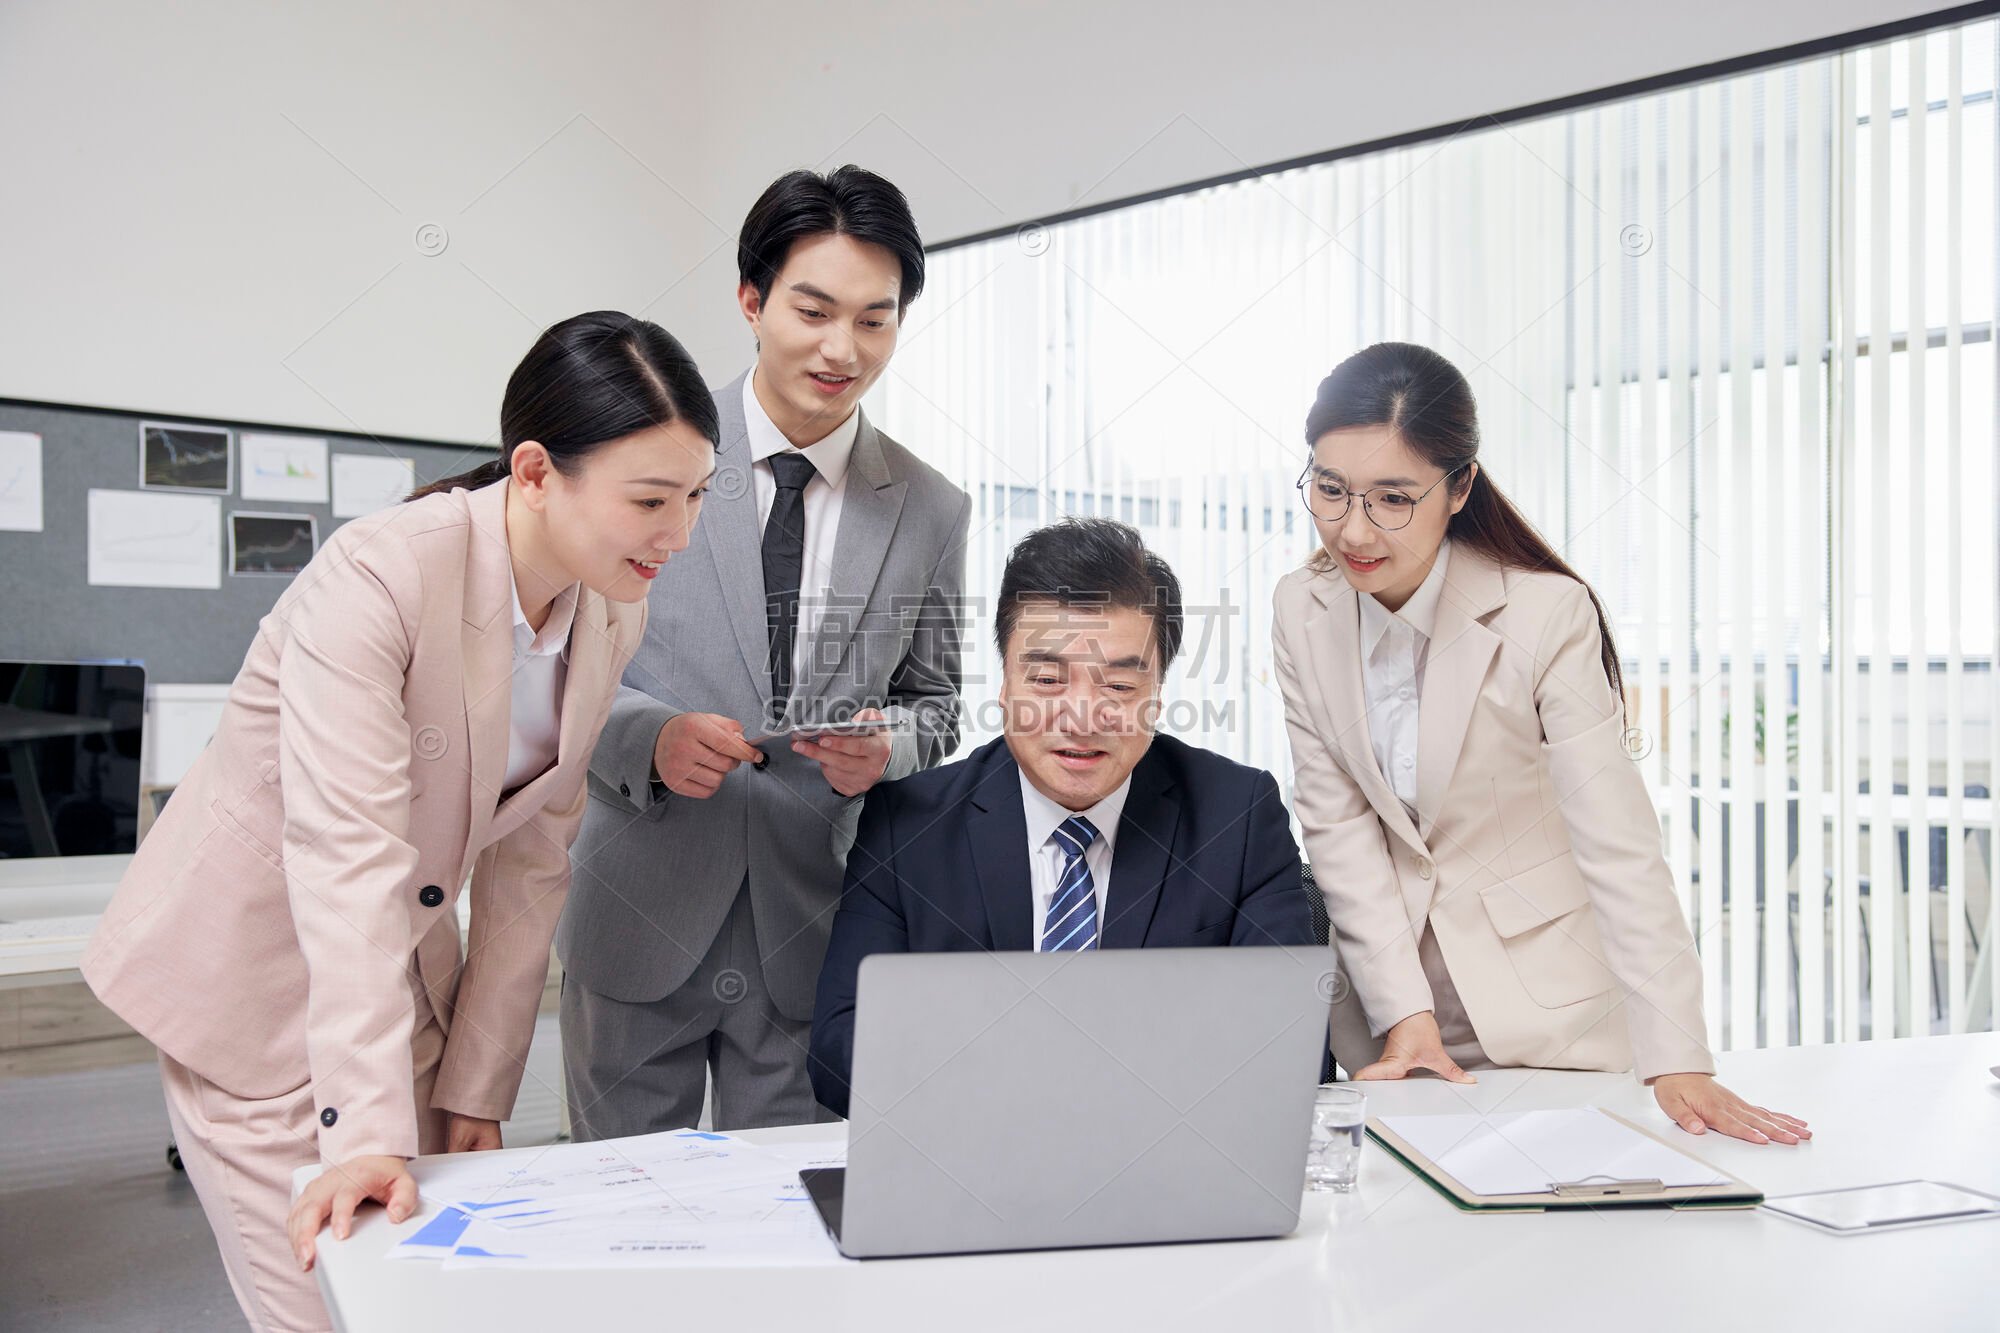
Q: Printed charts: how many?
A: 6